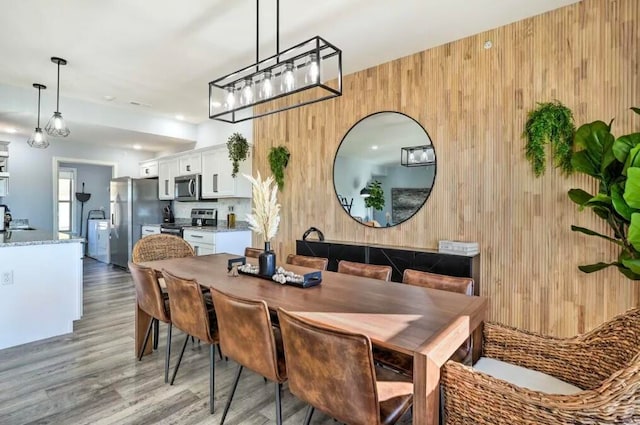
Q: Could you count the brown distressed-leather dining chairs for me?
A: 8